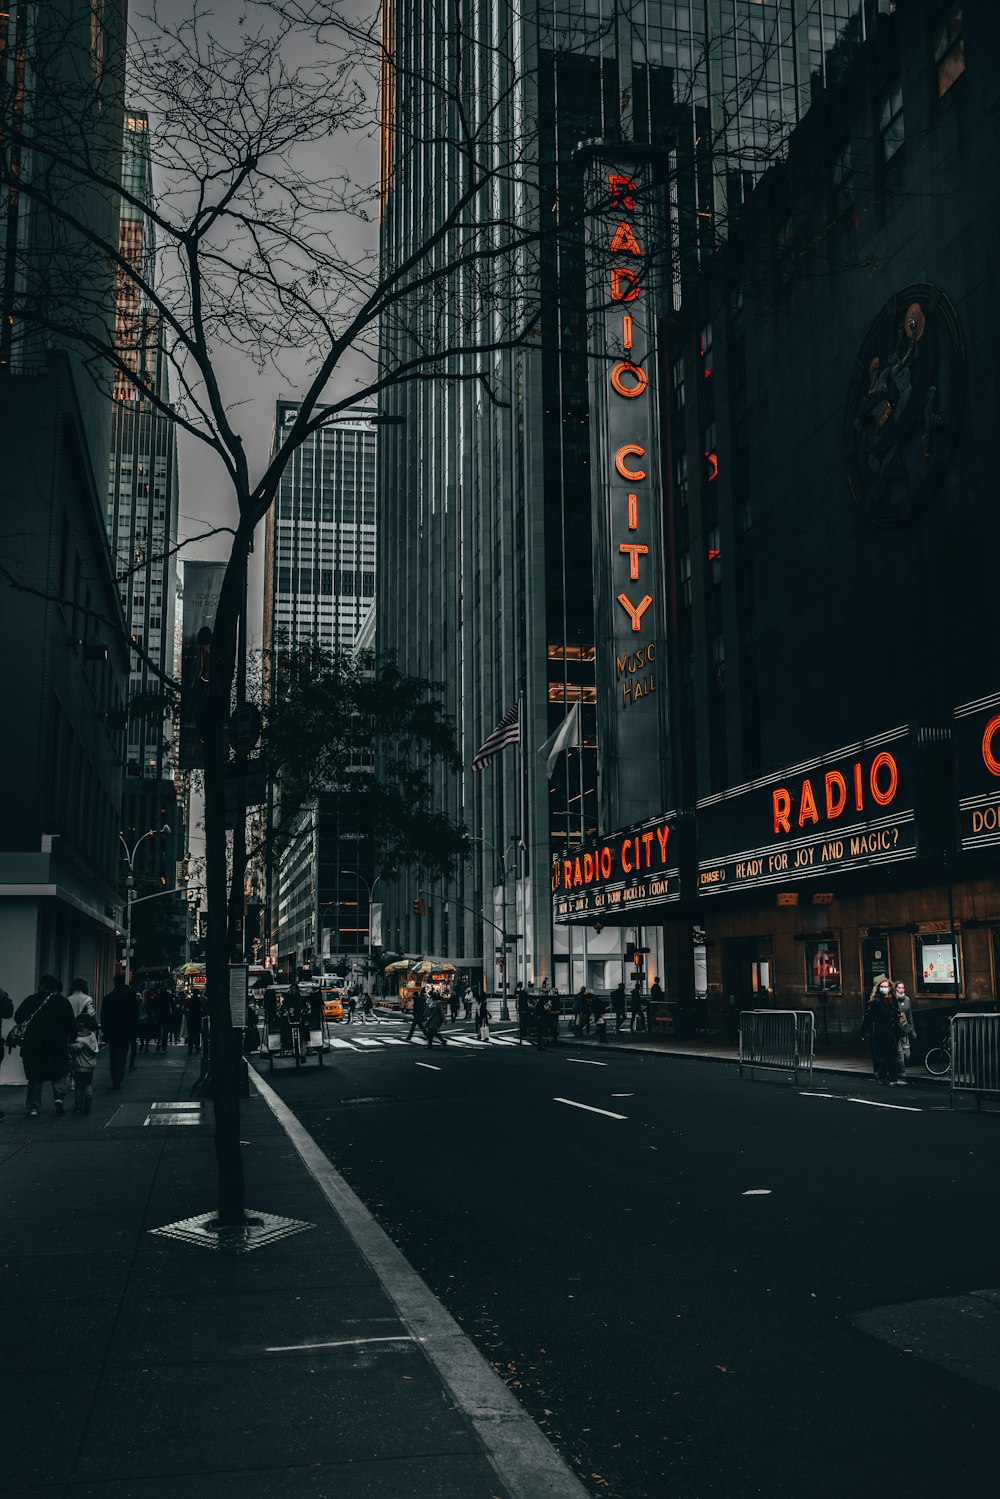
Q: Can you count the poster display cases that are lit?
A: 2